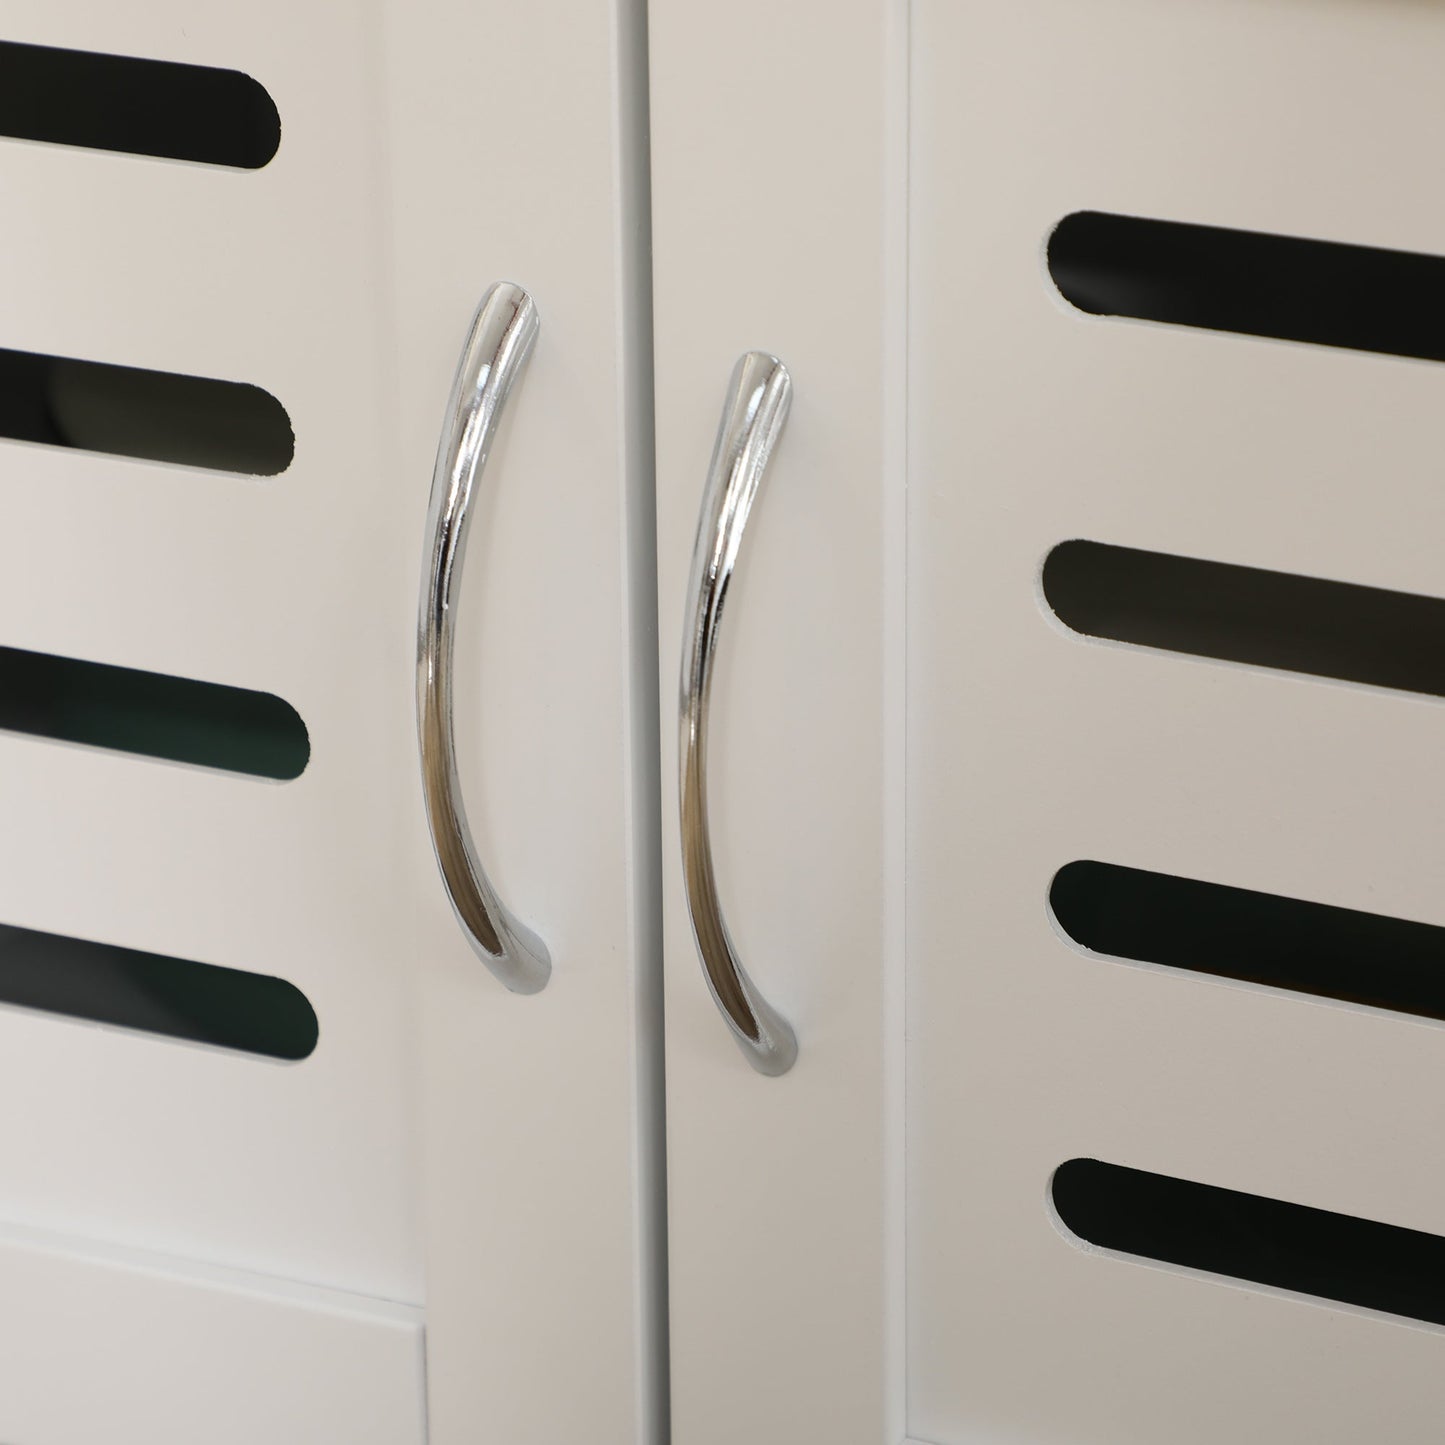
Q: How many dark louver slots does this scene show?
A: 8